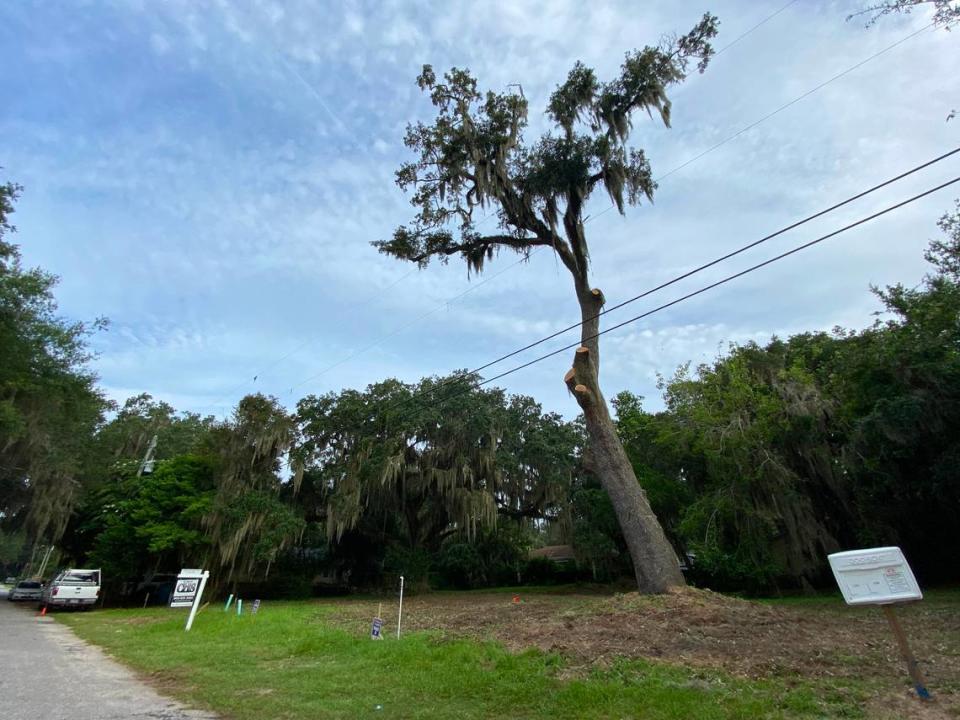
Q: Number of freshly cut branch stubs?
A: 4